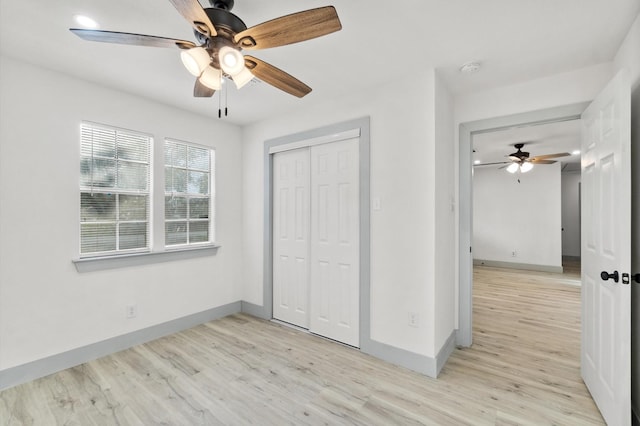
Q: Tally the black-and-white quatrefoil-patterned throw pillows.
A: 0